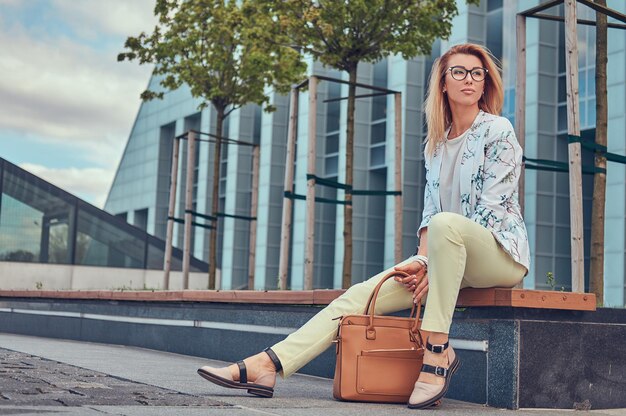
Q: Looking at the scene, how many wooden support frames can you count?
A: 3